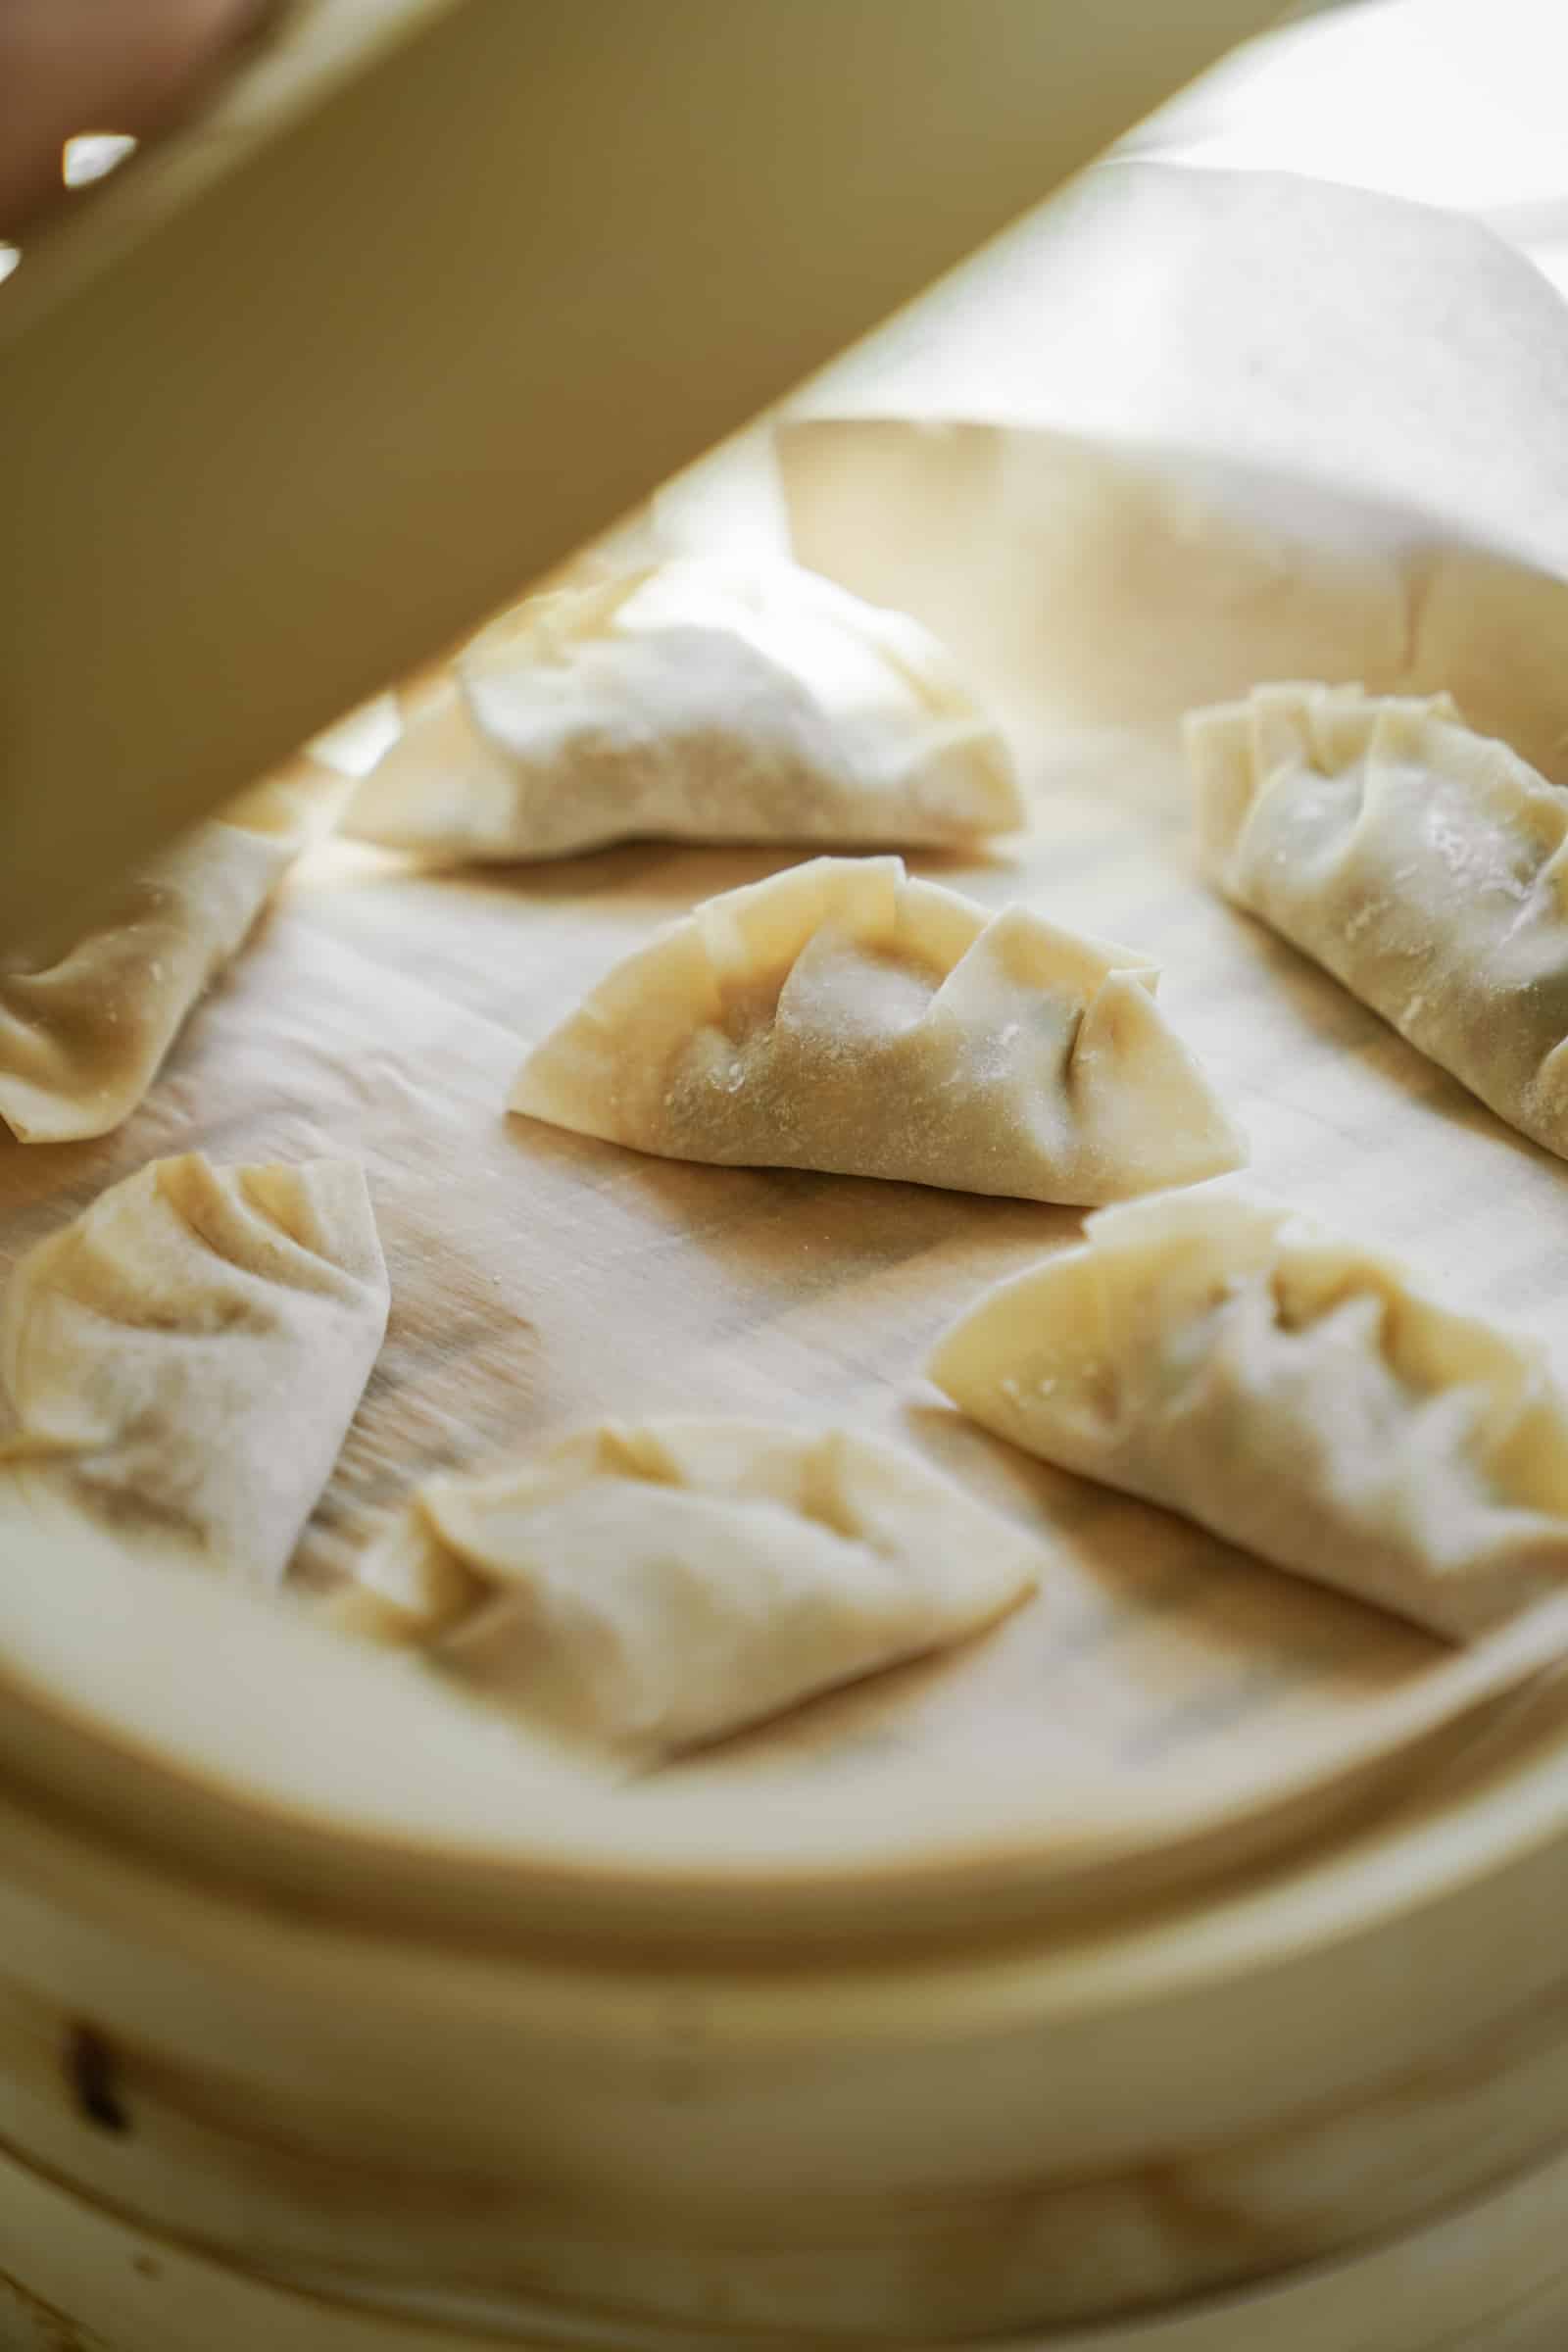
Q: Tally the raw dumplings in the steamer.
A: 7